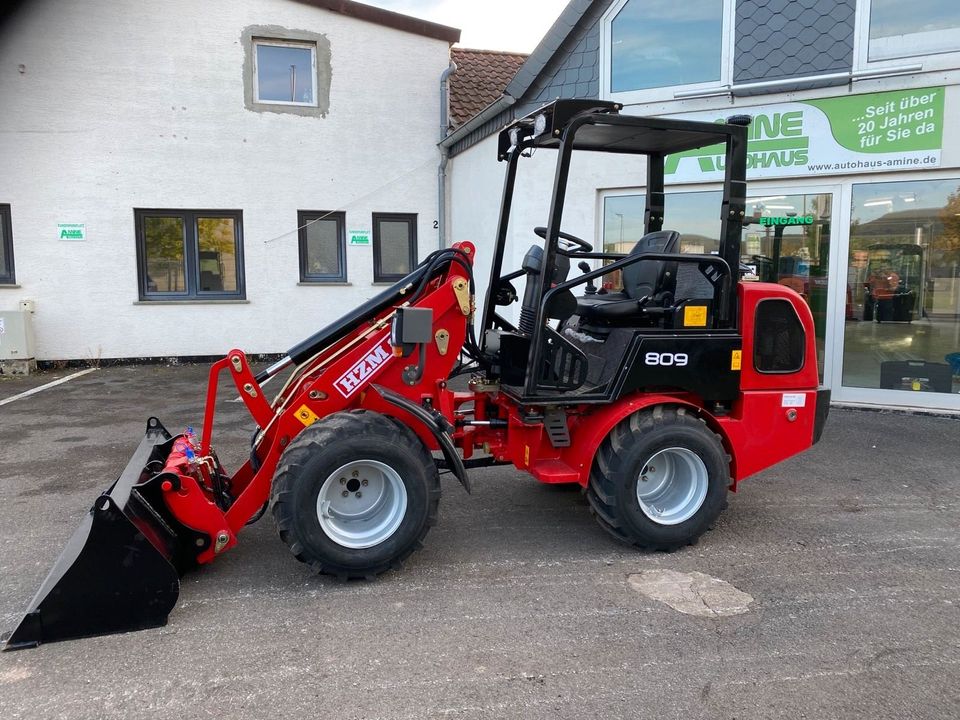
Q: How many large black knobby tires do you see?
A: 2